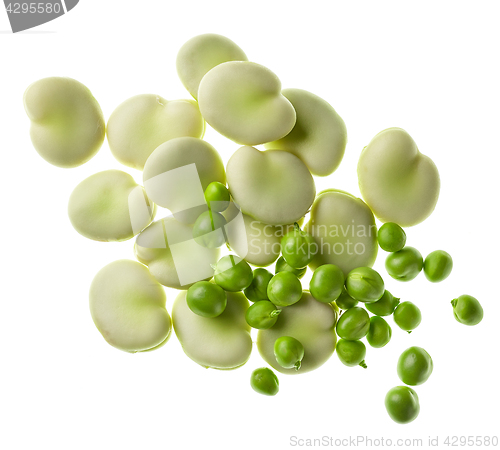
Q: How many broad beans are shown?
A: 15